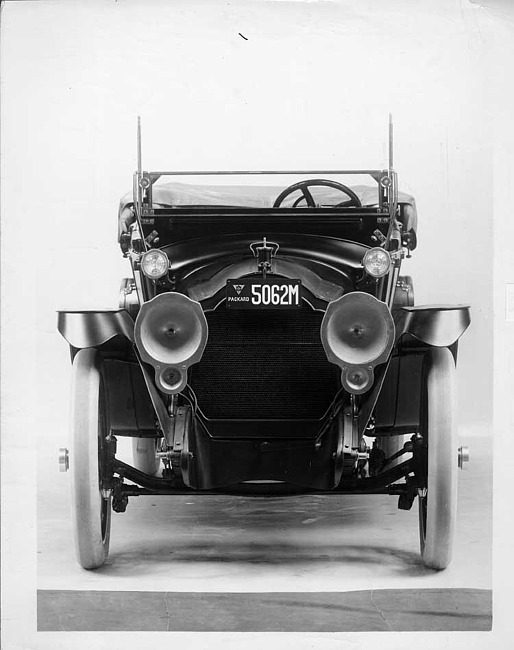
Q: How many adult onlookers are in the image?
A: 0